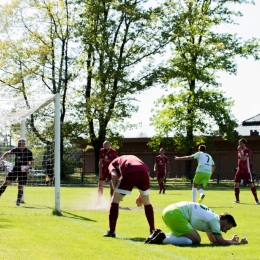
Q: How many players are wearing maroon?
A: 4